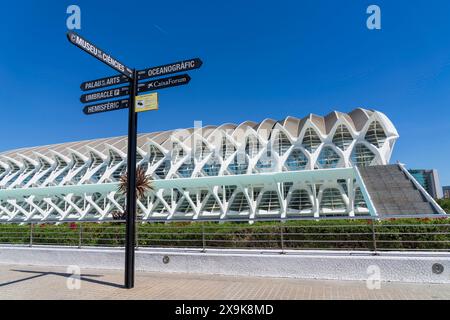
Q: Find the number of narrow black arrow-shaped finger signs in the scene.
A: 6